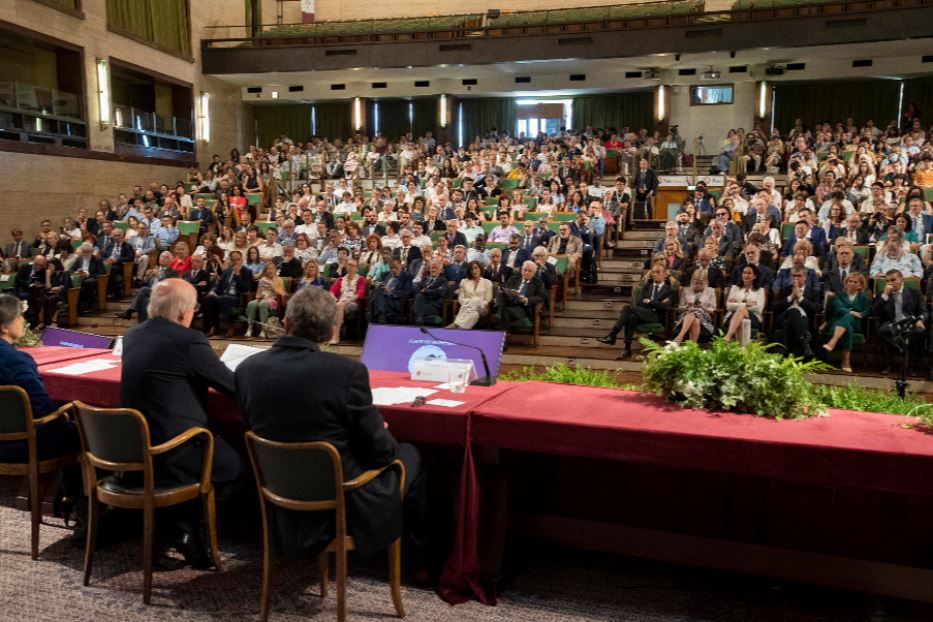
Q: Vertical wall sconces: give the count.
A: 6